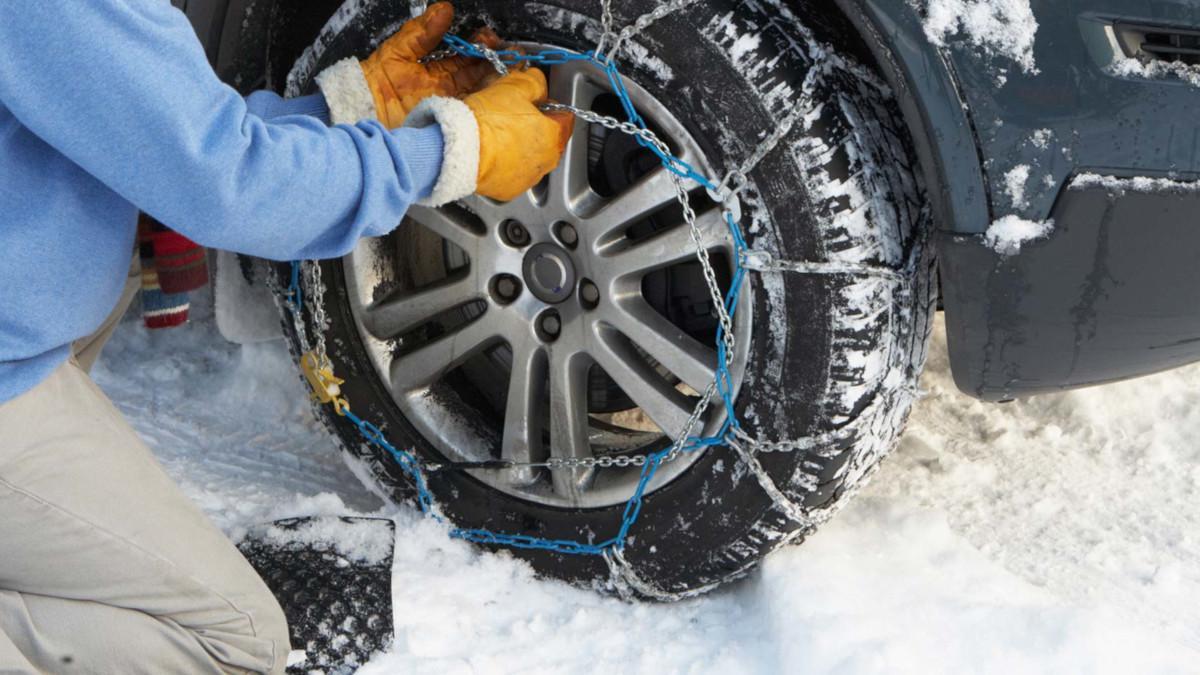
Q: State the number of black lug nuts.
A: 5